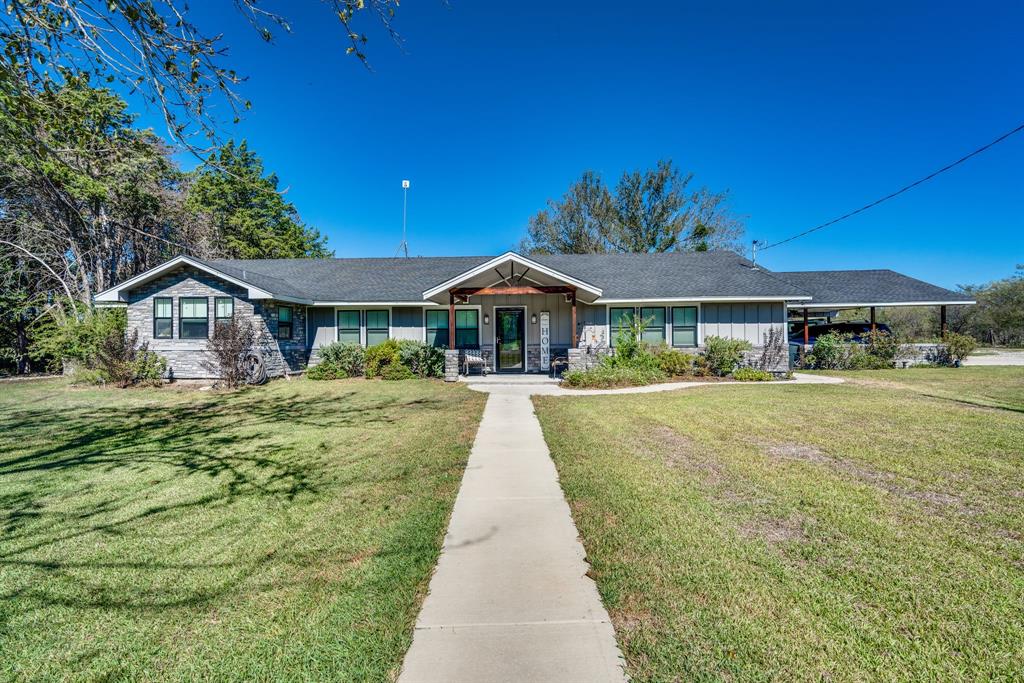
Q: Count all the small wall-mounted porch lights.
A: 2